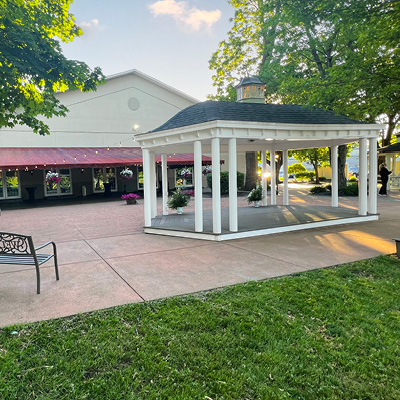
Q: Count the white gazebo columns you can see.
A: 12